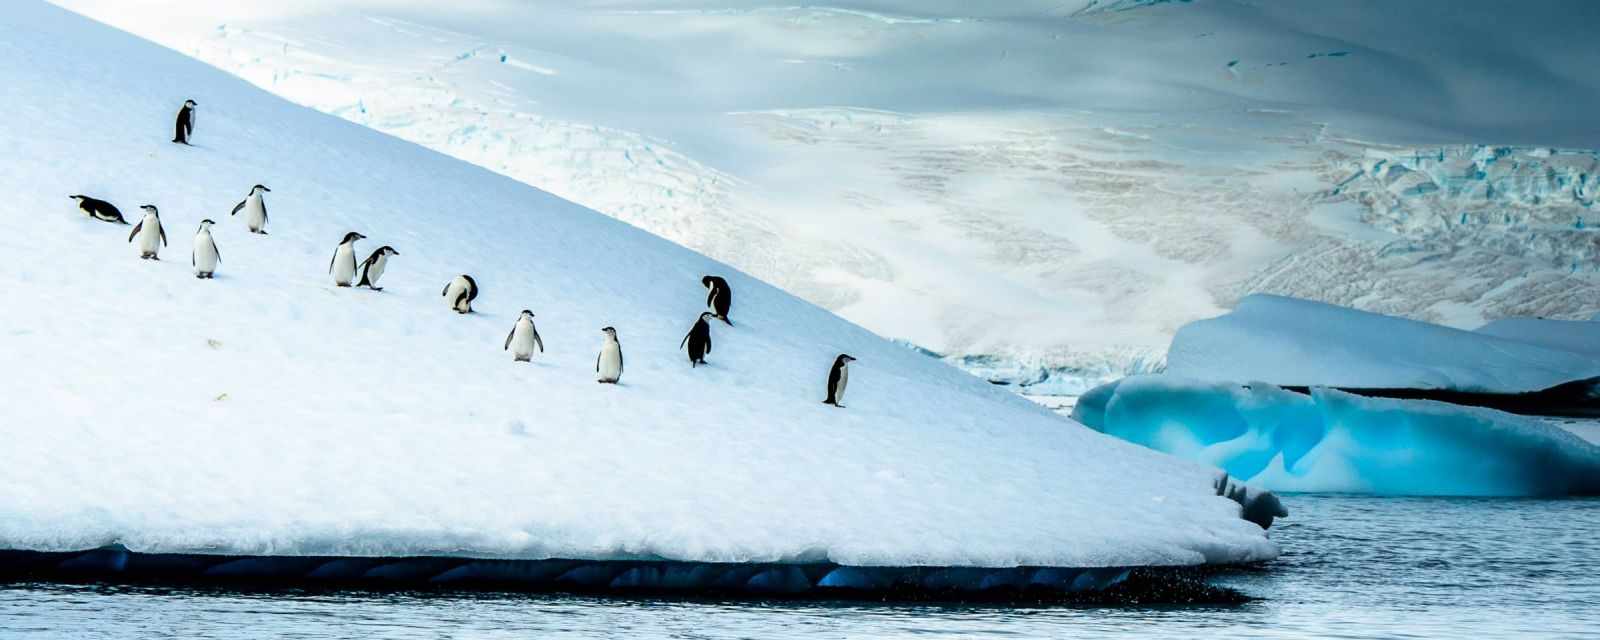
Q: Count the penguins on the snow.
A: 13